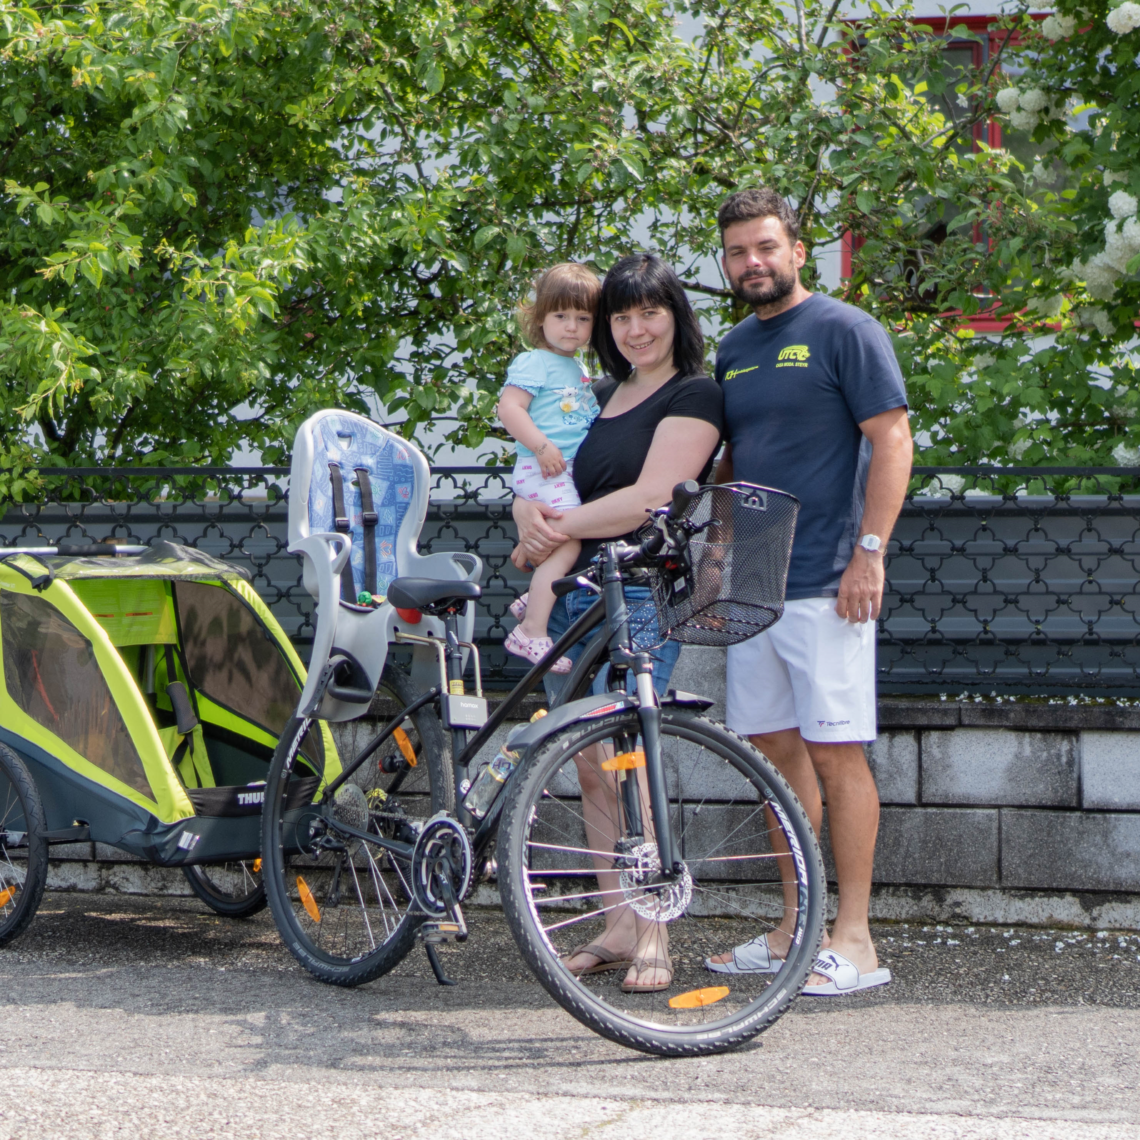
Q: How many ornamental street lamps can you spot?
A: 0